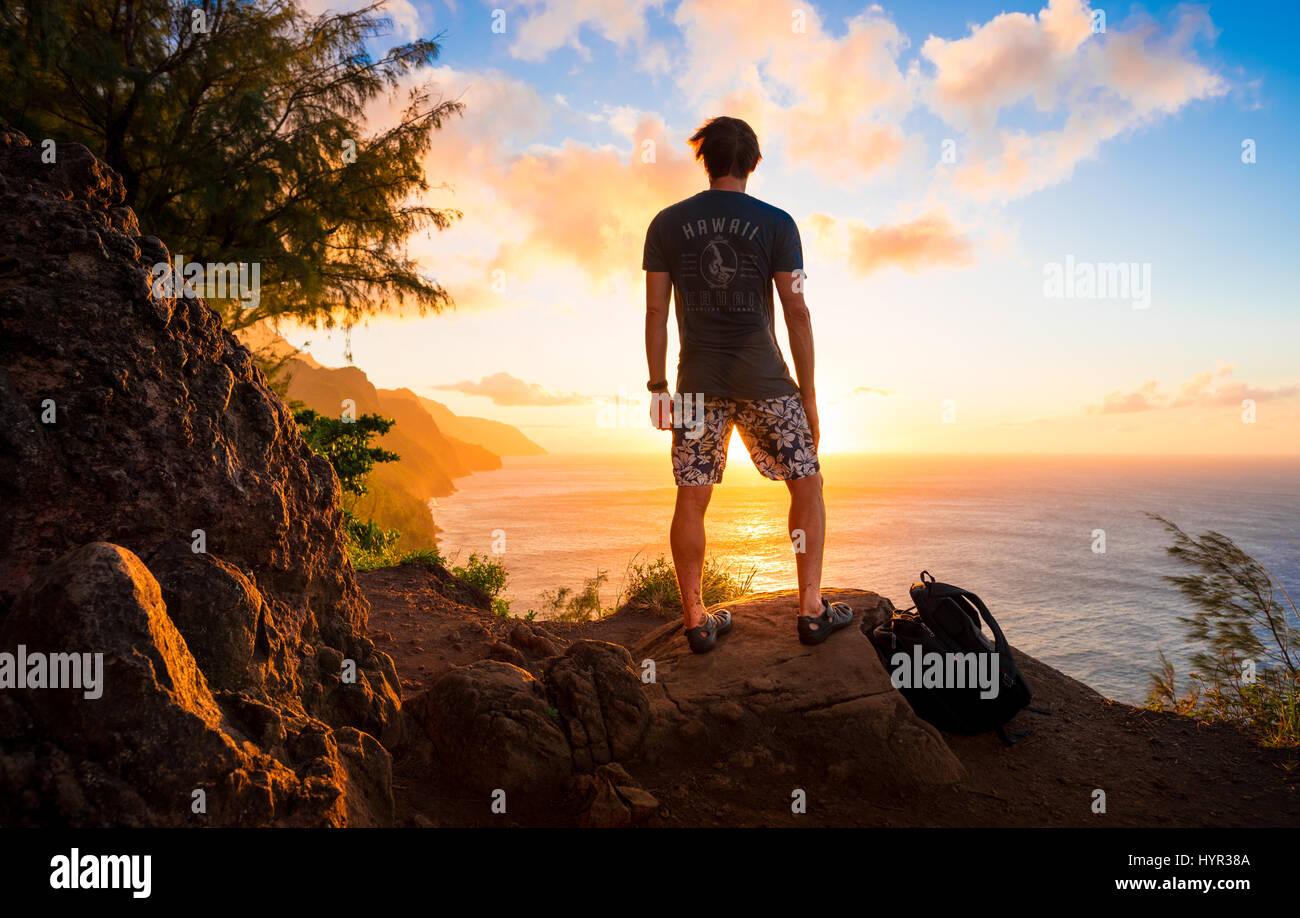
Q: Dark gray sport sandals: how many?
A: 2